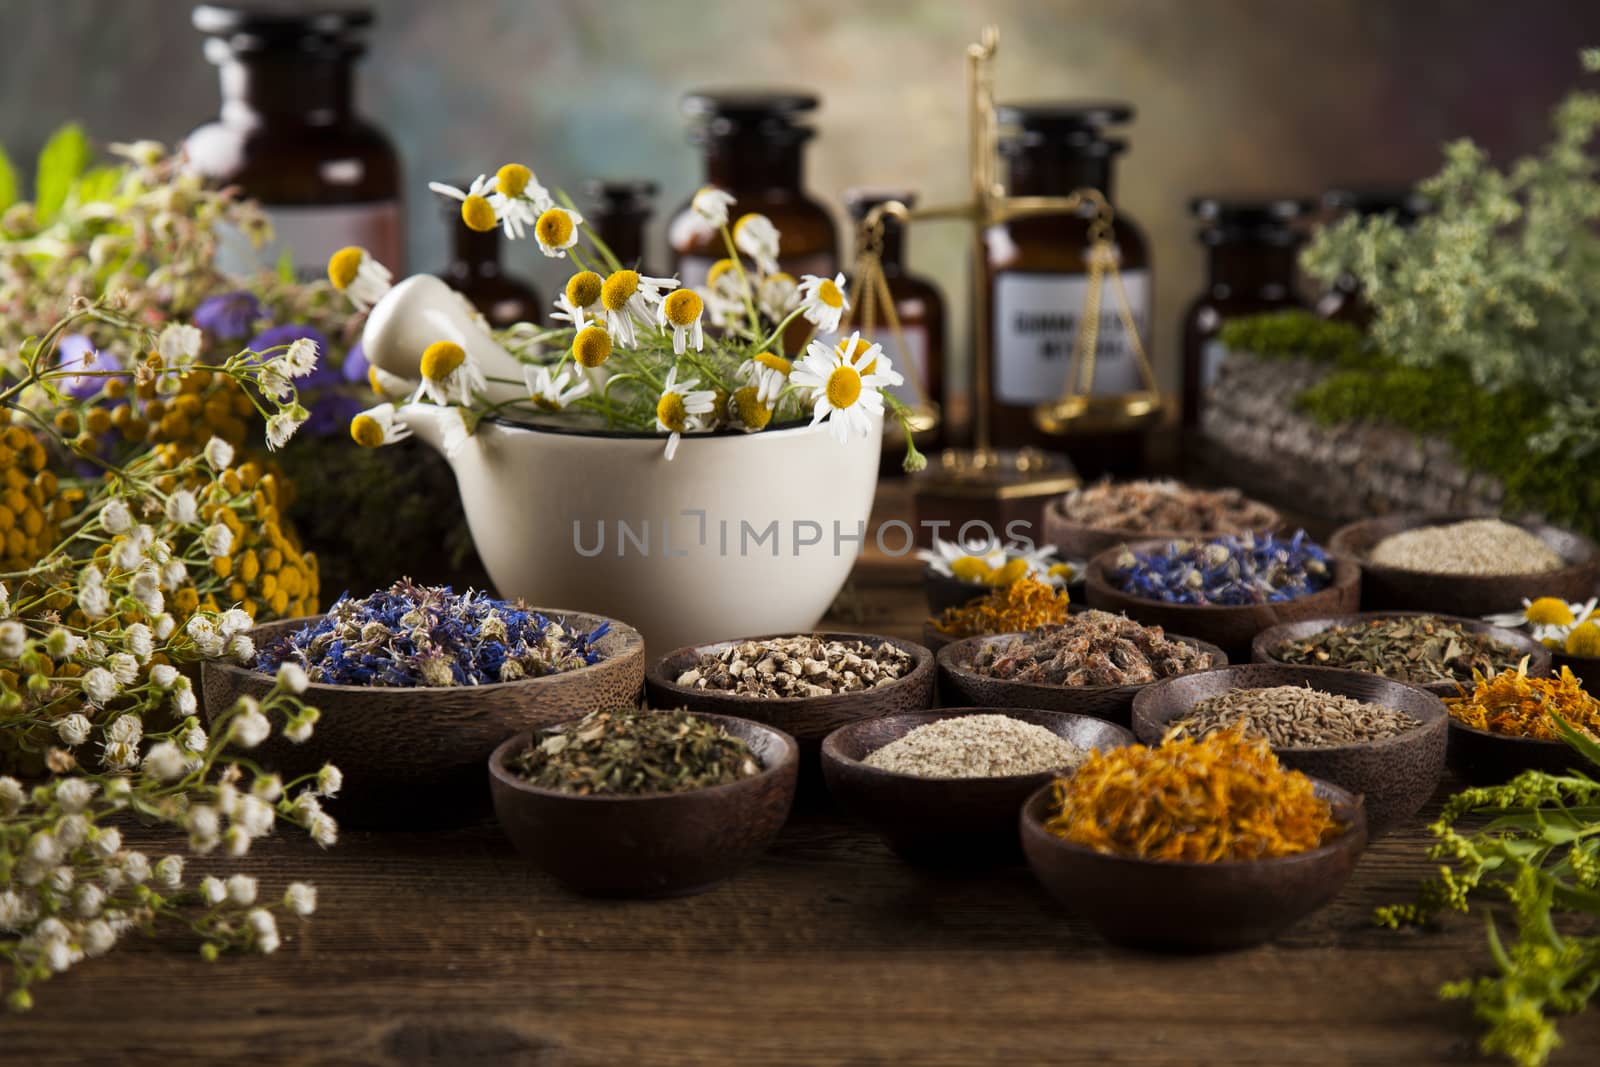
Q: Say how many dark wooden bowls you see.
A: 15